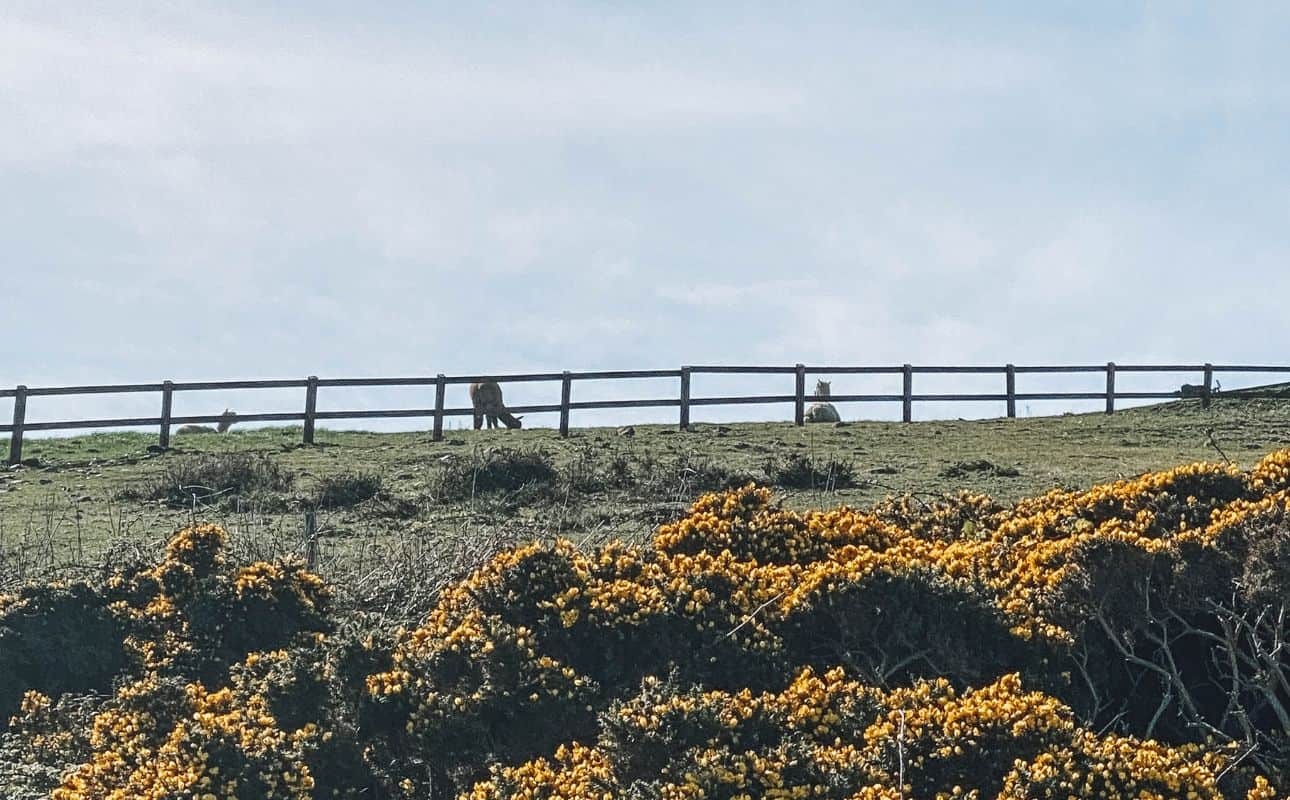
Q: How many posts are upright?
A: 11